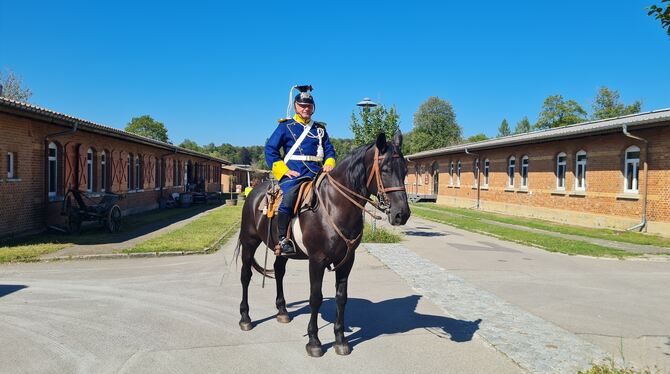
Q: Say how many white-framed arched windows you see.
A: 14